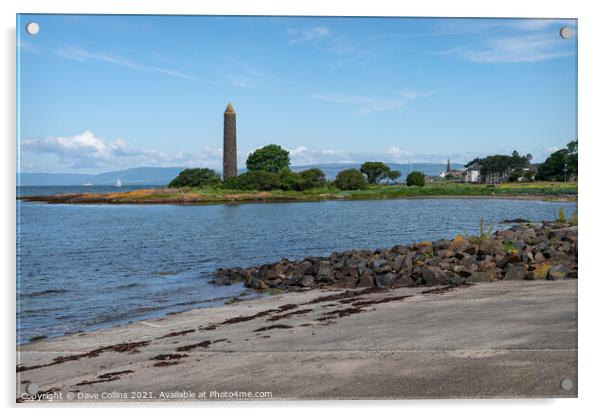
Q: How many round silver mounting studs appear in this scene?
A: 4